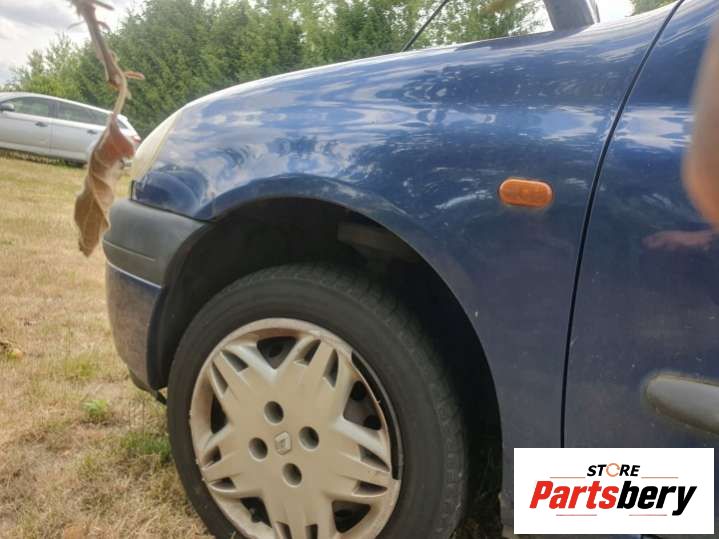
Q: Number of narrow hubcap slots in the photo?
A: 10